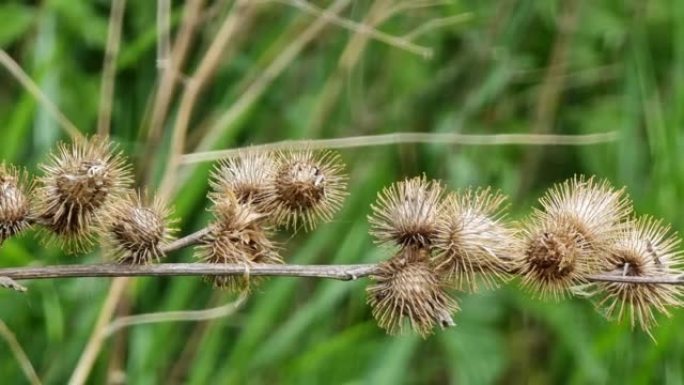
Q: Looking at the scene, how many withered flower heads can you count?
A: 12